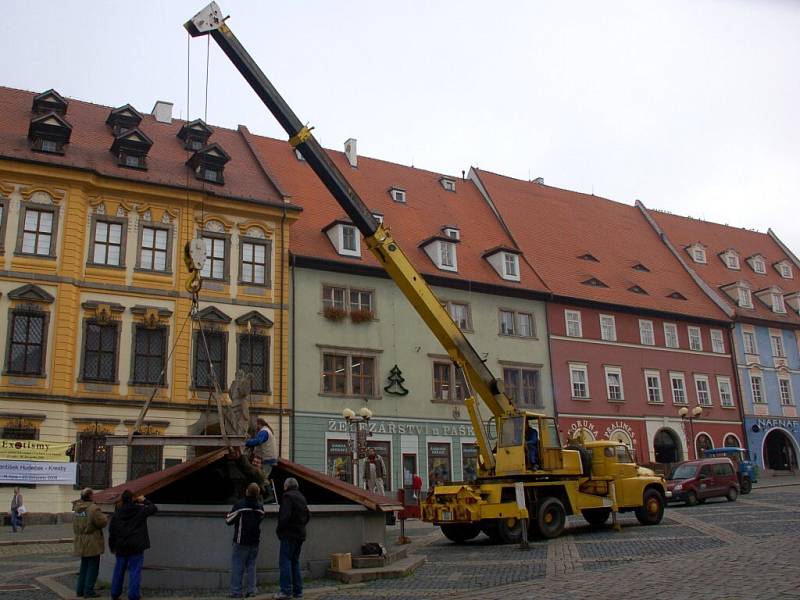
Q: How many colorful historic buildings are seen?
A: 4